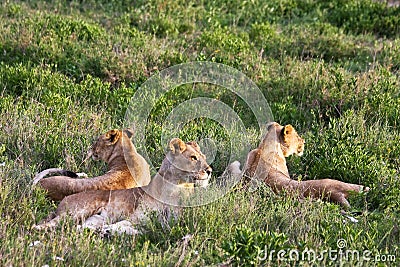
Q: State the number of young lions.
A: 3